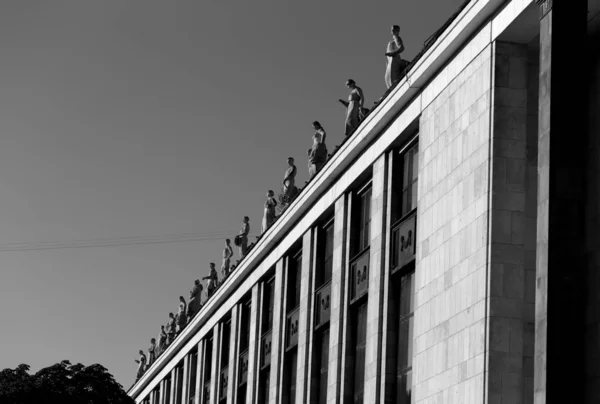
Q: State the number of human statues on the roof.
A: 14